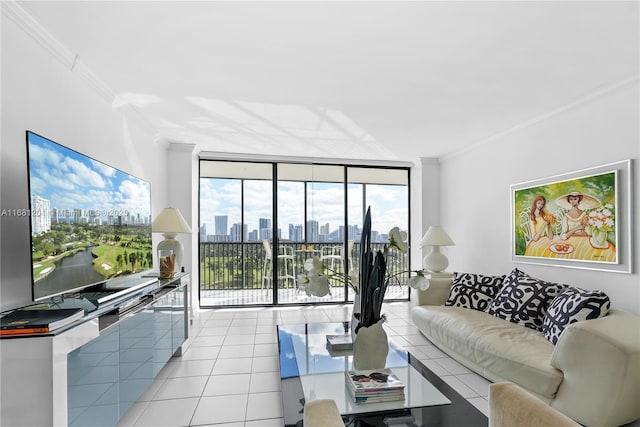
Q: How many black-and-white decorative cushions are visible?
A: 3